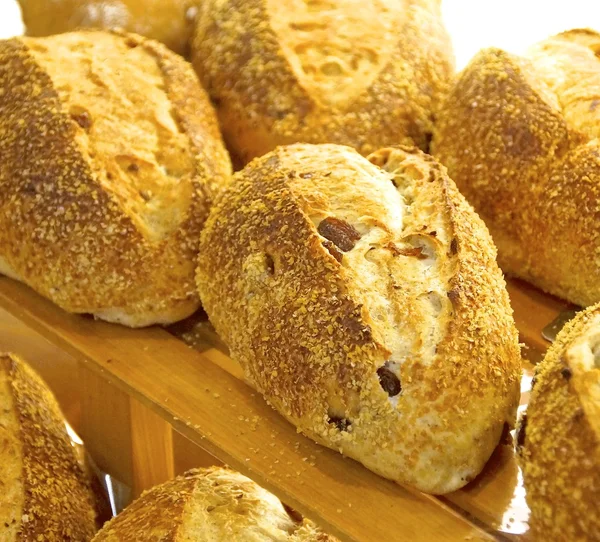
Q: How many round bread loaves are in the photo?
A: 8